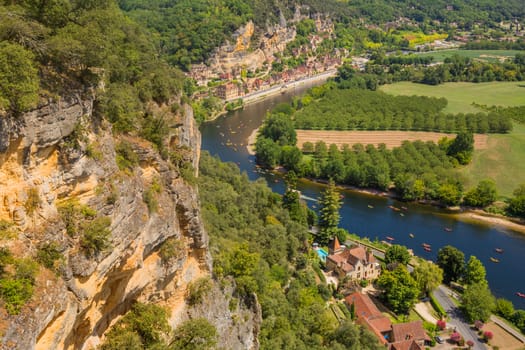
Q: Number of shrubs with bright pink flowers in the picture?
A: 5